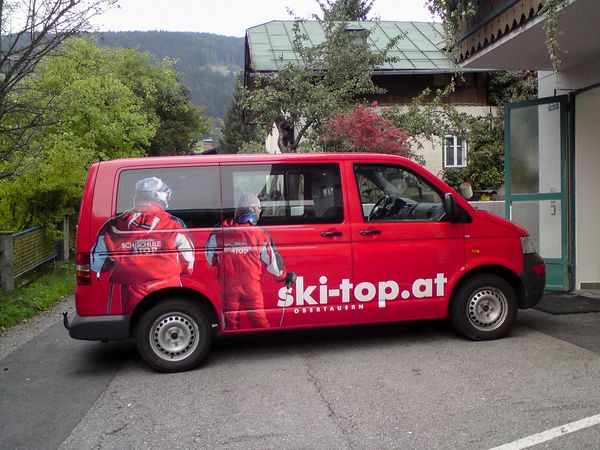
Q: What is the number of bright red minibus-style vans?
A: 1